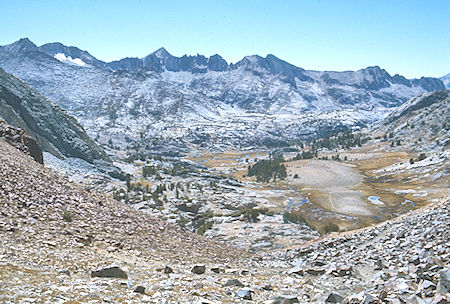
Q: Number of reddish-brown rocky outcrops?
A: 1